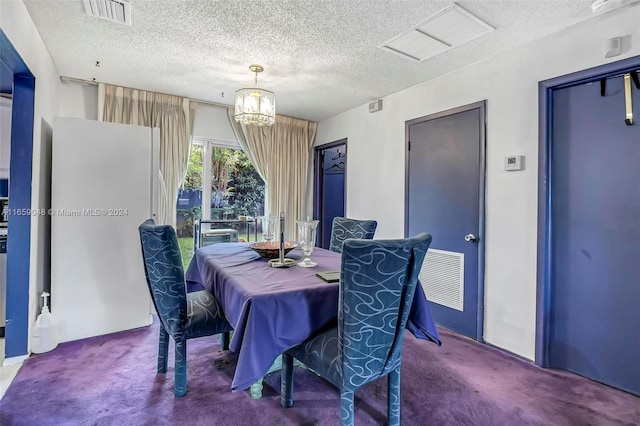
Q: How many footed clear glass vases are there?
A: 2